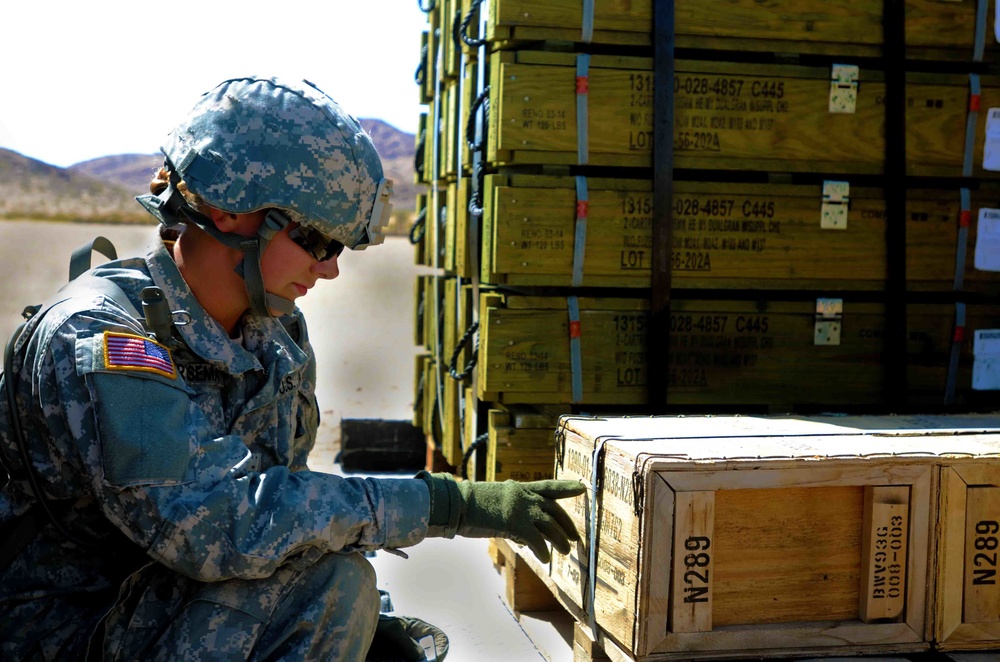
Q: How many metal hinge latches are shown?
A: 3